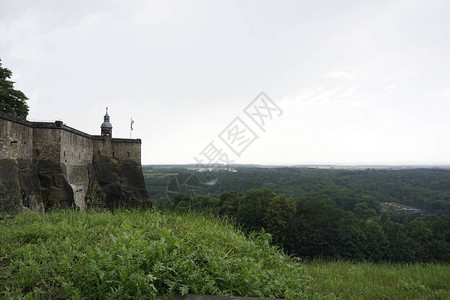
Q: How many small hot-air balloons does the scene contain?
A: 0